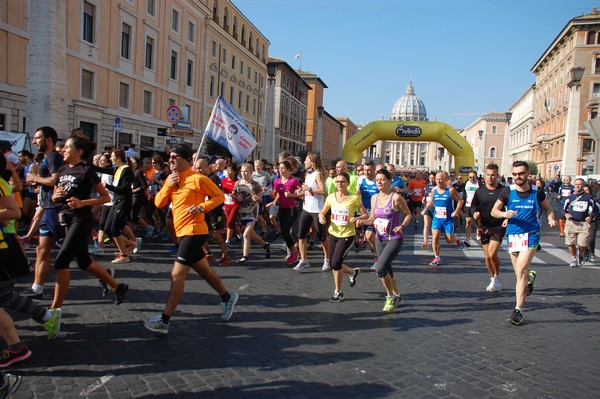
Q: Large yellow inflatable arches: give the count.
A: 1